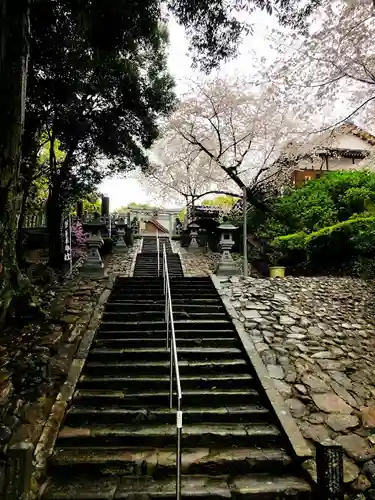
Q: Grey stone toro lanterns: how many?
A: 4